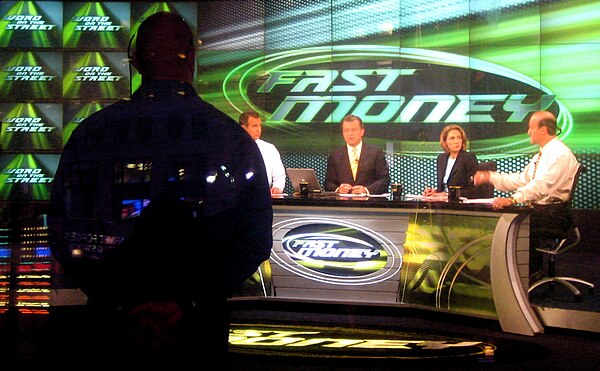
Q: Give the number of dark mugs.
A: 3